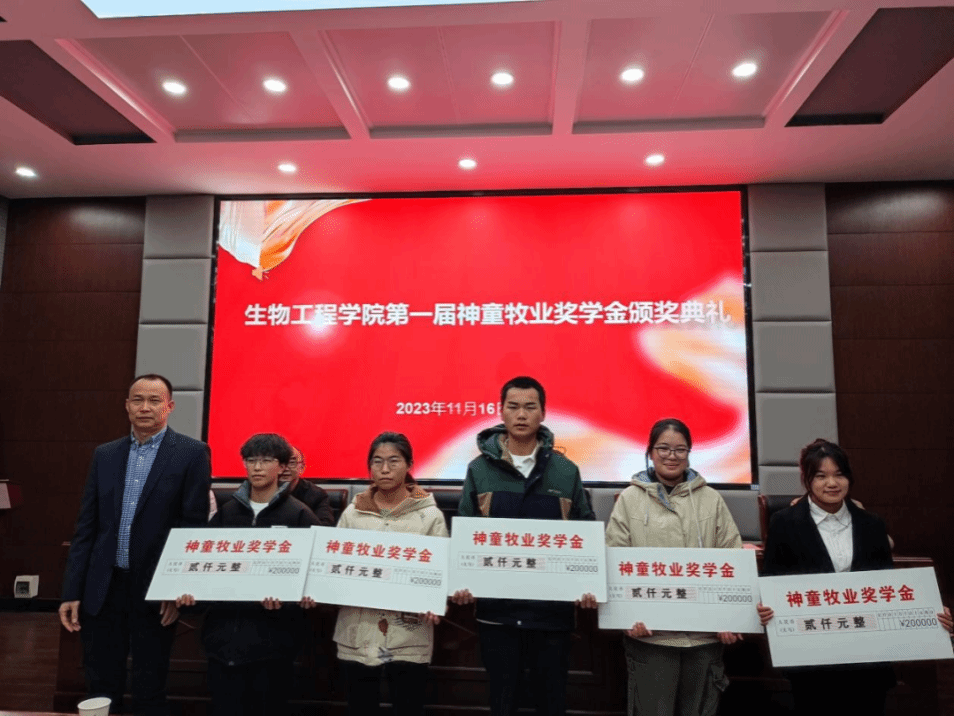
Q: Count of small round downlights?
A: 10